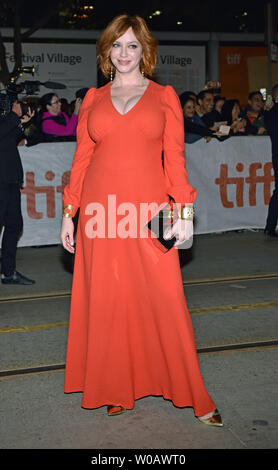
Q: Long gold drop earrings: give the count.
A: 2